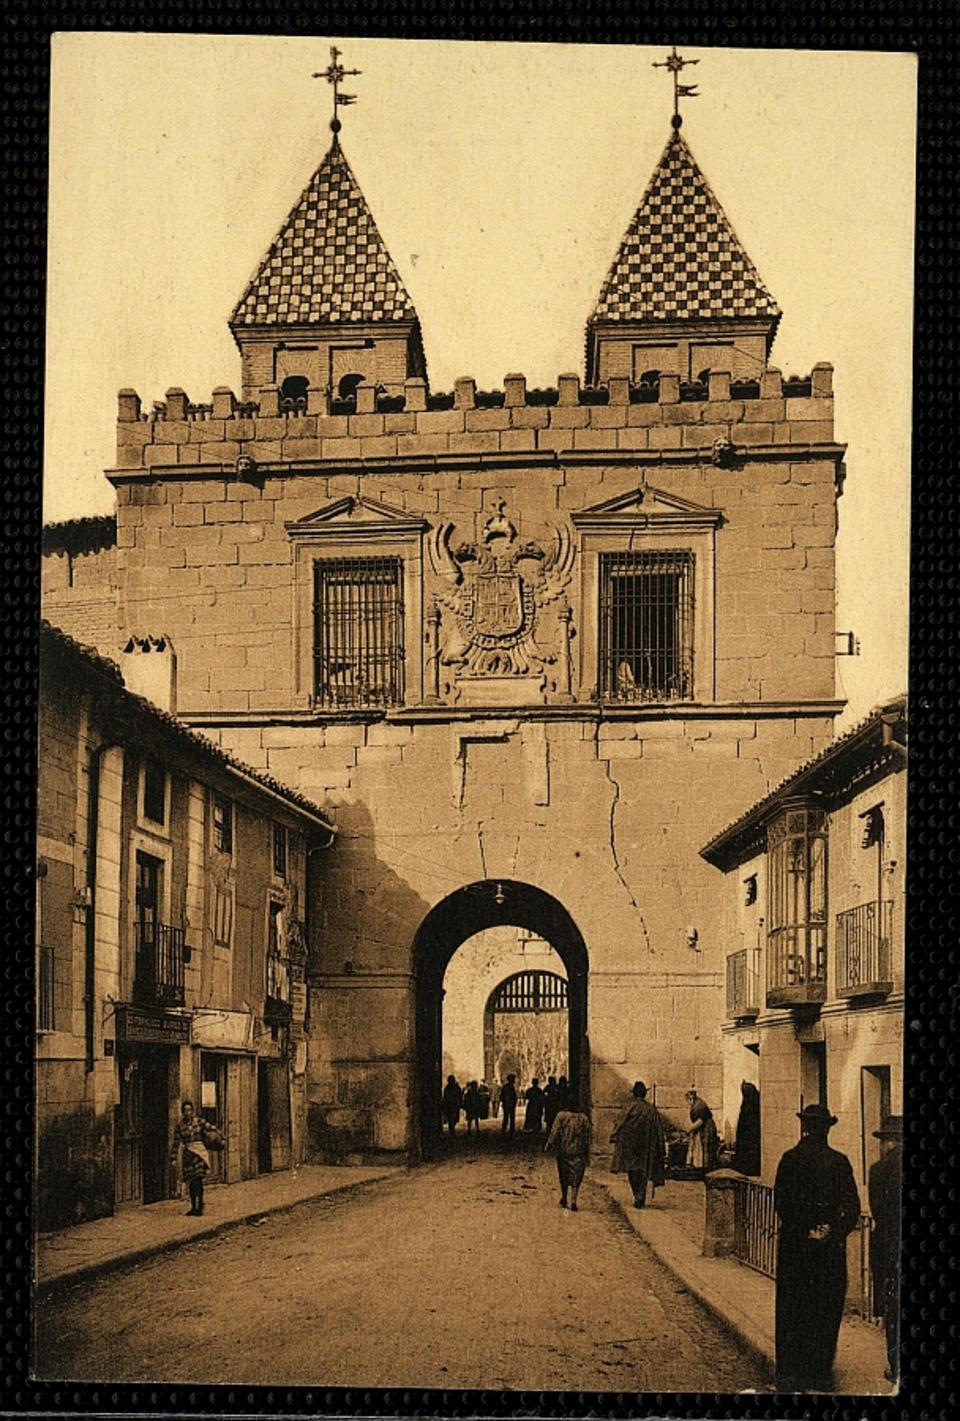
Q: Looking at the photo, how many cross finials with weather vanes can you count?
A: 2